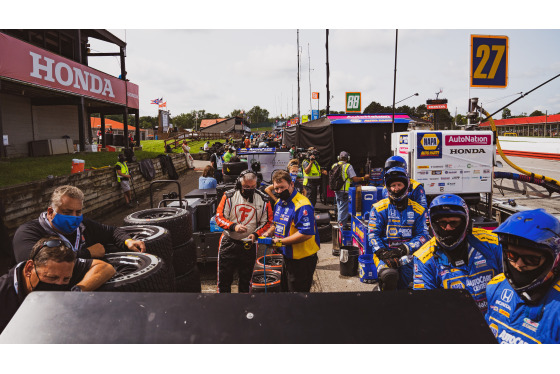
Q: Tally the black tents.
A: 1